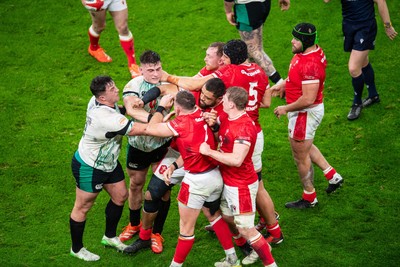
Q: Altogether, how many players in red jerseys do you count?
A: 6